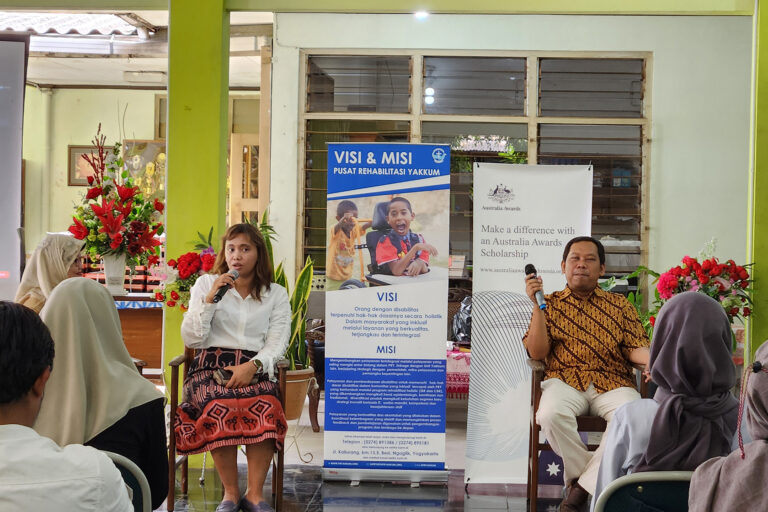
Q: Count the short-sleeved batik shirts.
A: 1